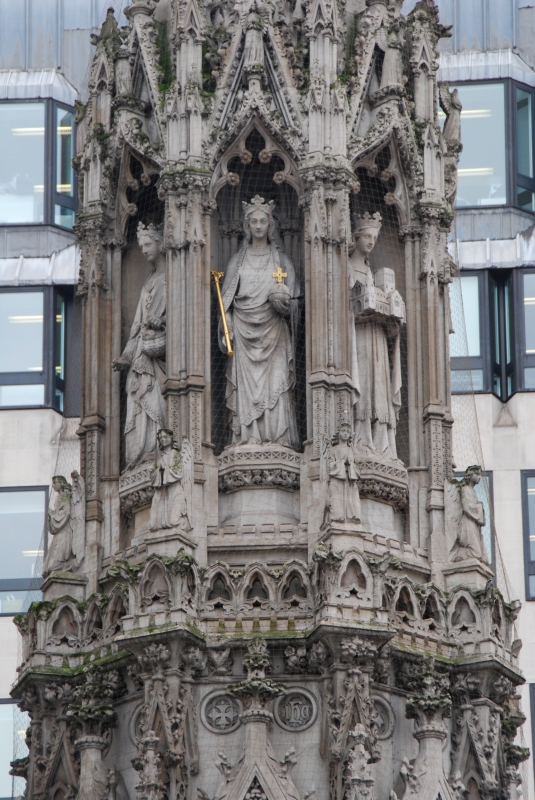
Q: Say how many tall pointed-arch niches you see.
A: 3